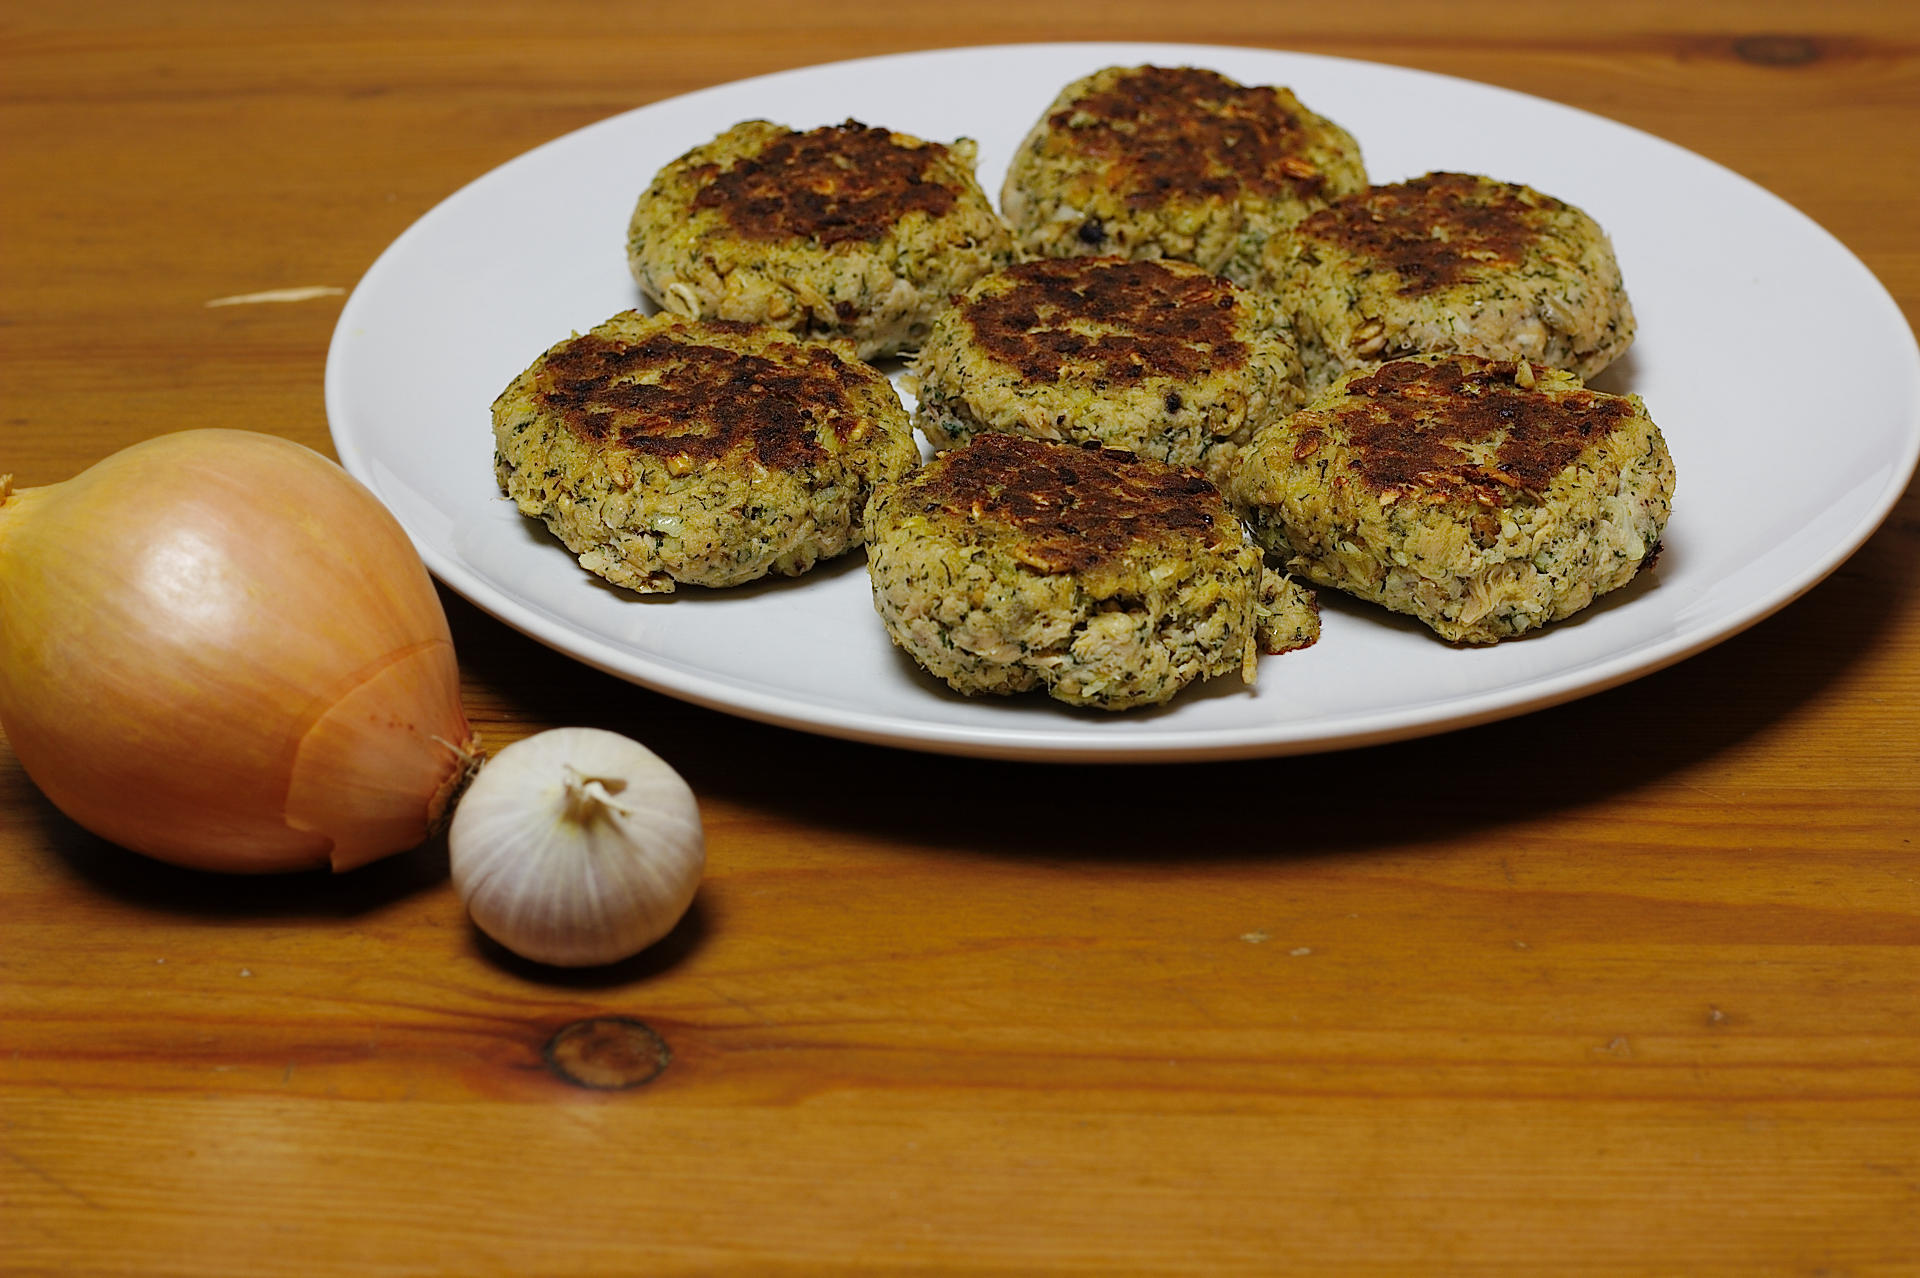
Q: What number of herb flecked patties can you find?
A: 7